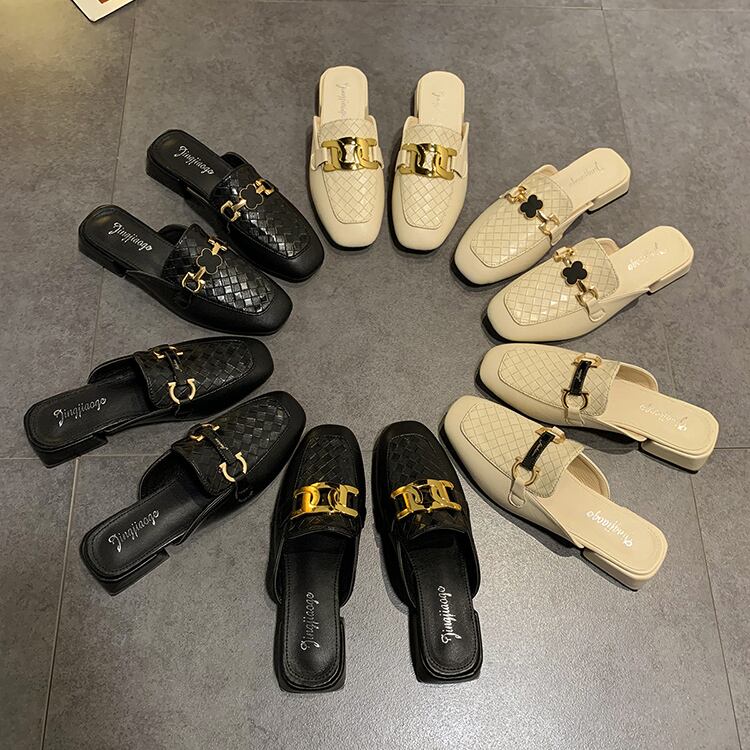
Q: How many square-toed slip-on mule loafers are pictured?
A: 12